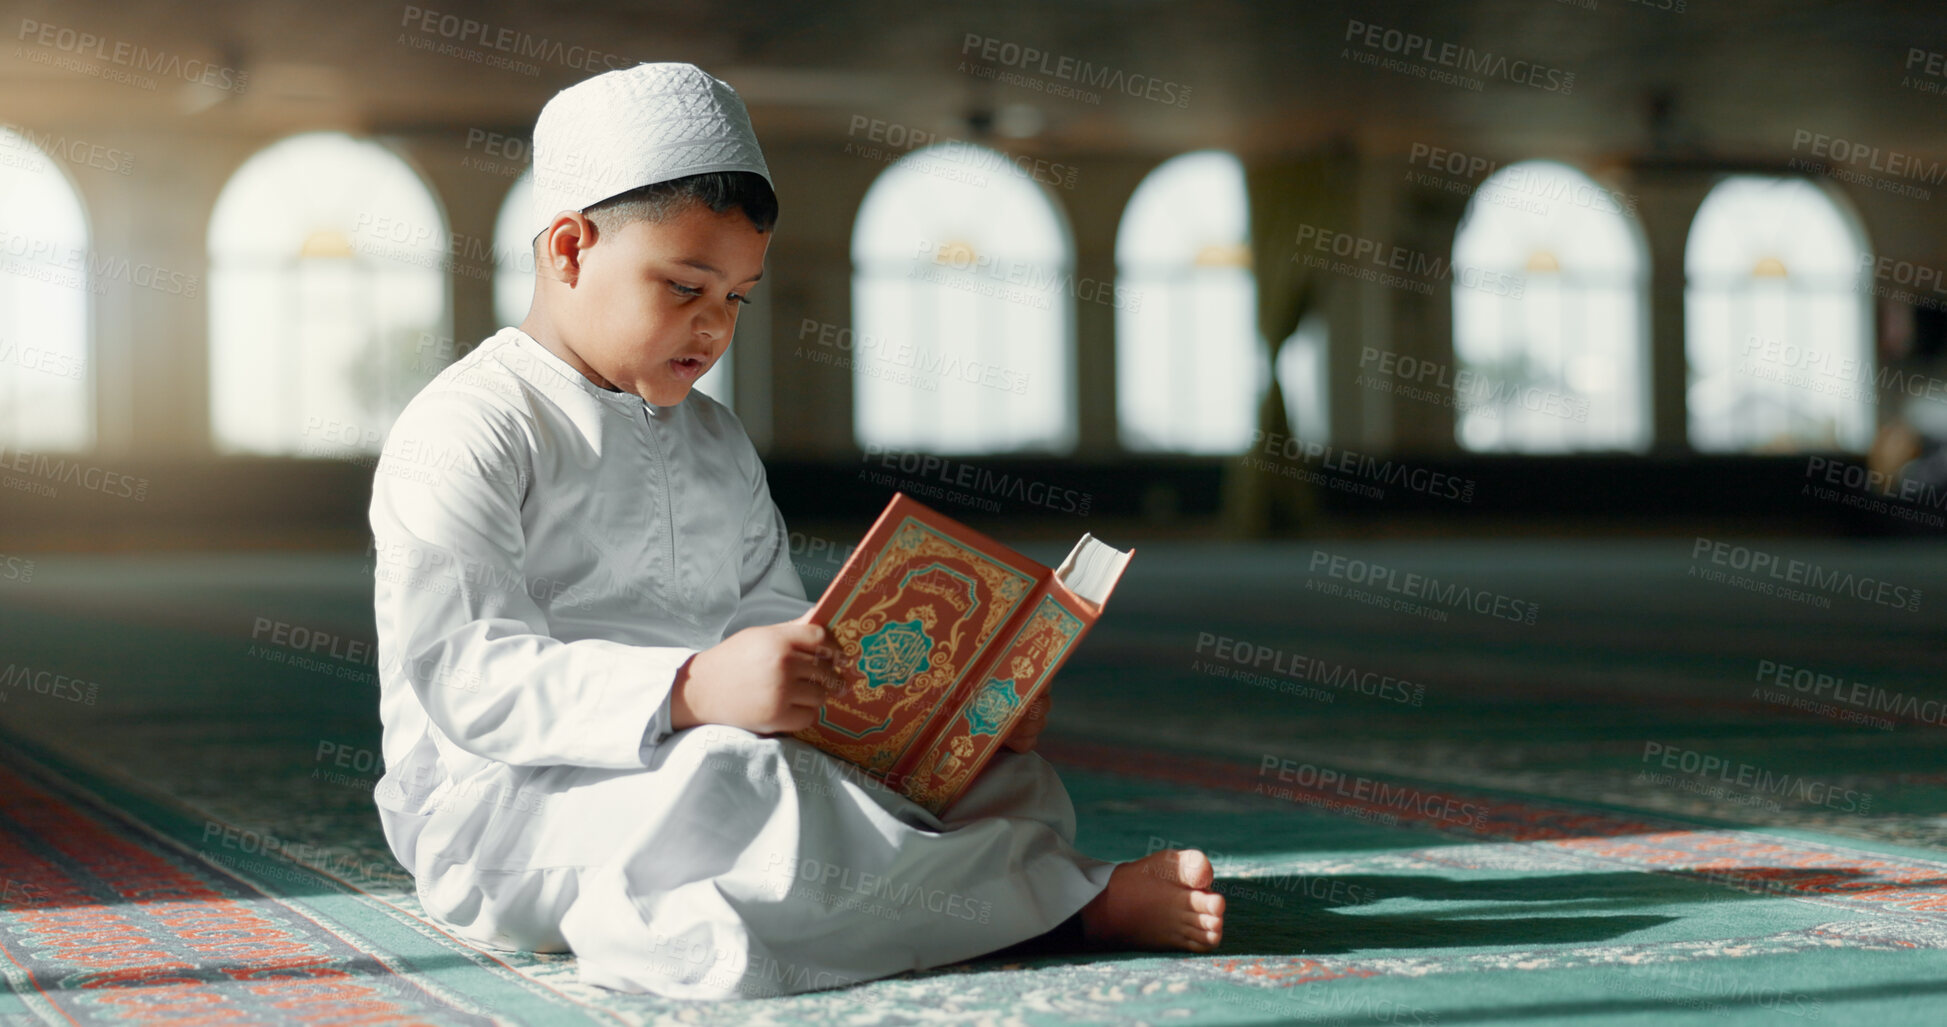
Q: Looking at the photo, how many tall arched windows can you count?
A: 7